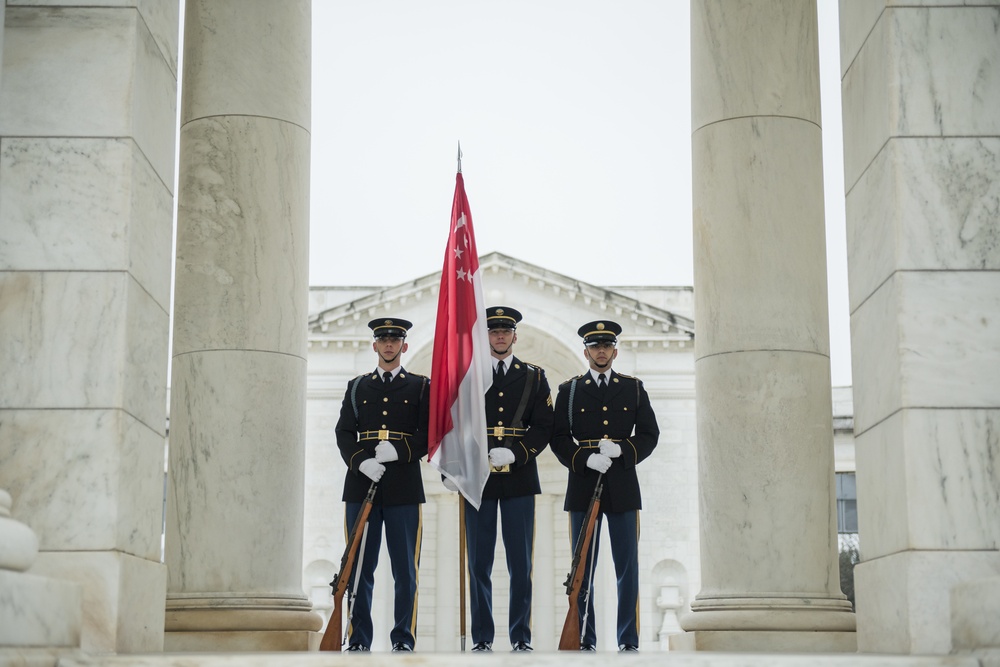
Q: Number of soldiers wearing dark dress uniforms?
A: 3